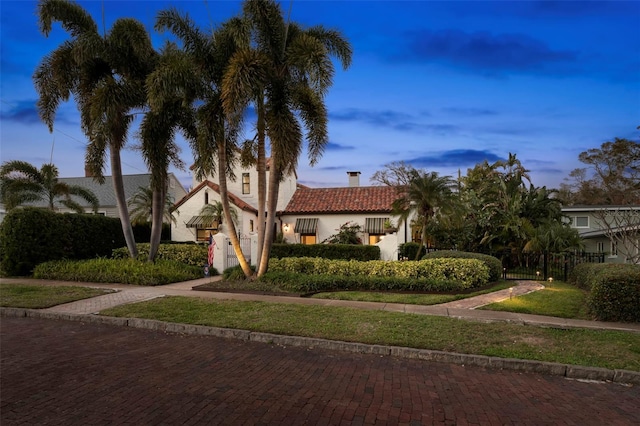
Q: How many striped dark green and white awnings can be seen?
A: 3